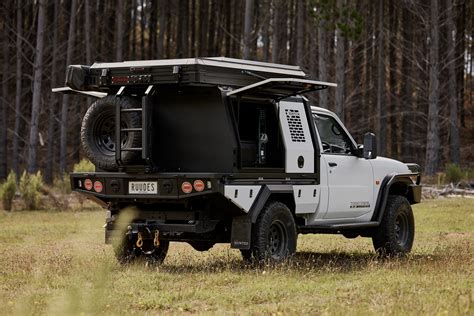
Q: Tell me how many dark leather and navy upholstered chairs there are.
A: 0